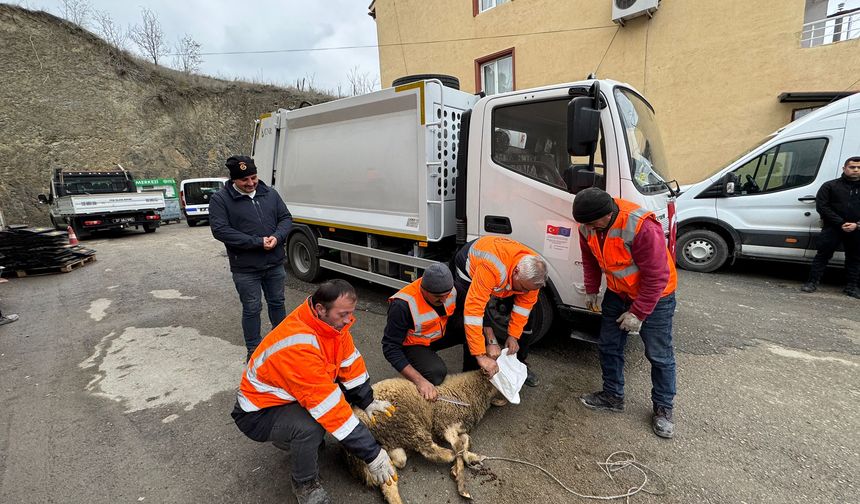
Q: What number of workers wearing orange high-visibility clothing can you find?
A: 4